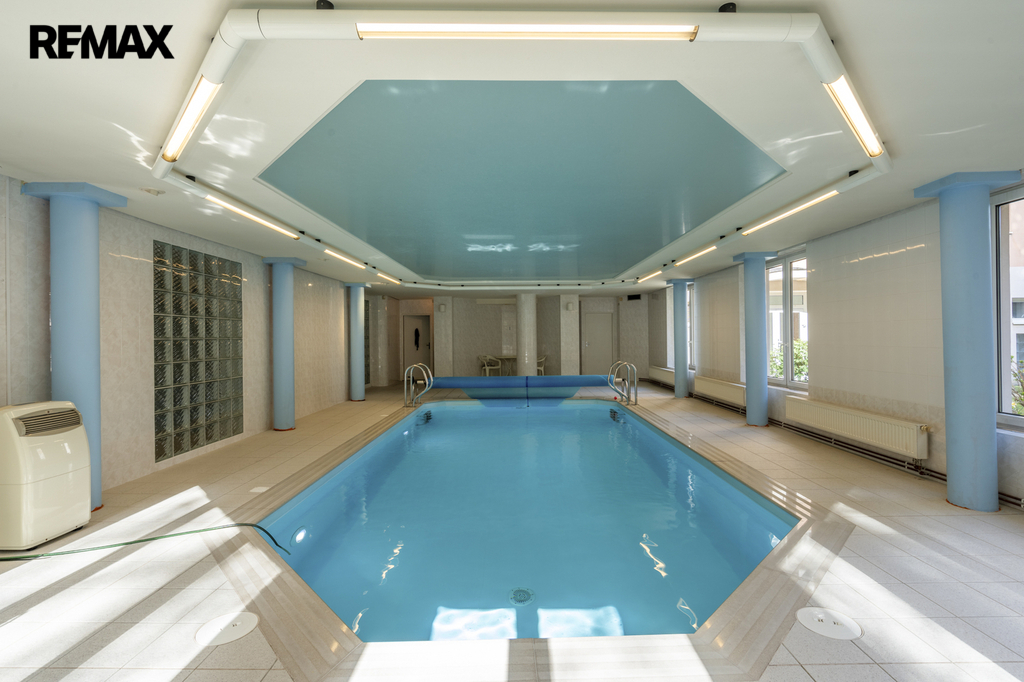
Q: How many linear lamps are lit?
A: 9